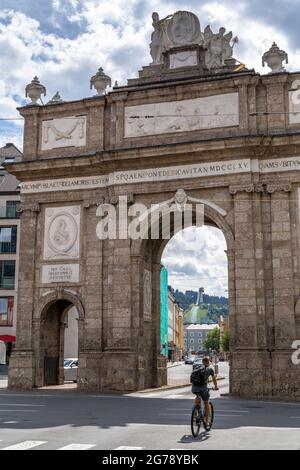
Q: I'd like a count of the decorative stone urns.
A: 3